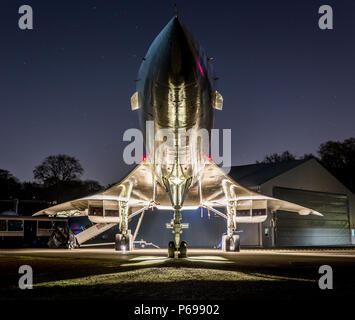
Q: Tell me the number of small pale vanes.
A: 2